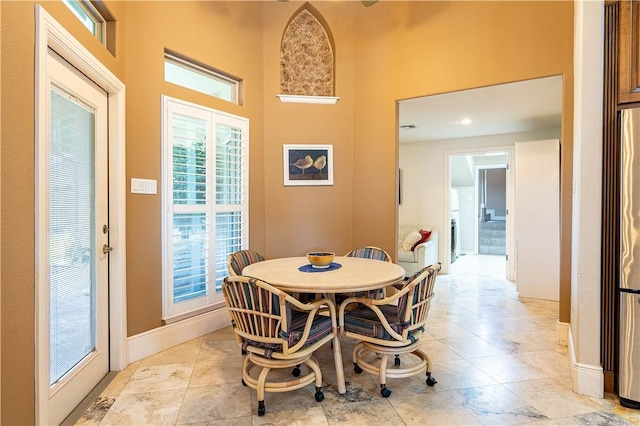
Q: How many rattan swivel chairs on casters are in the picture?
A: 4